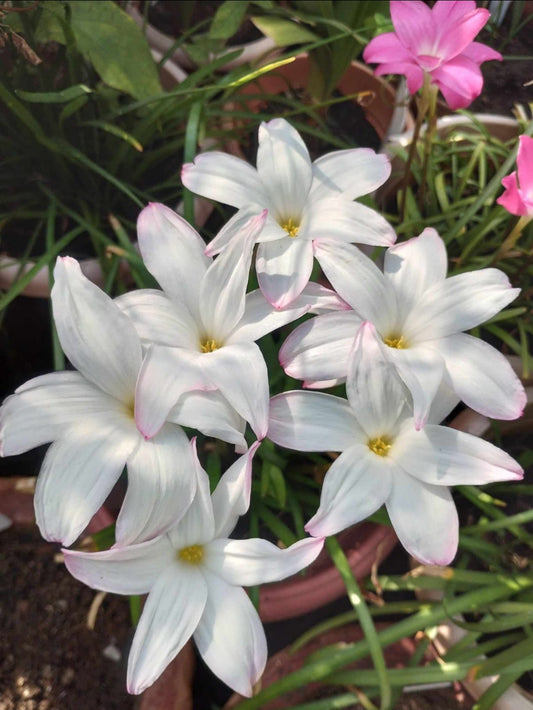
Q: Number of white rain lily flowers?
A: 6